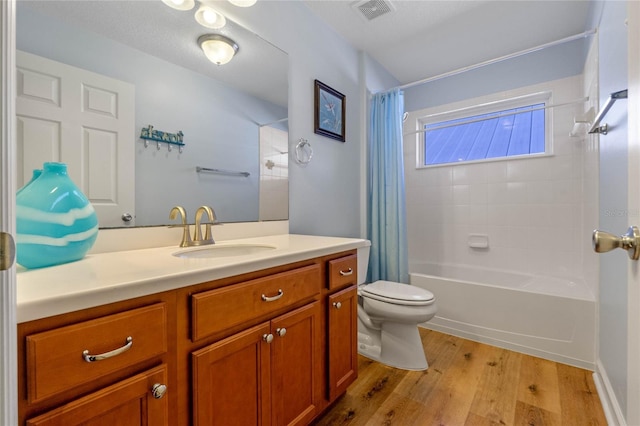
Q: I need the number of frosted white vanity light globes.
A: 3